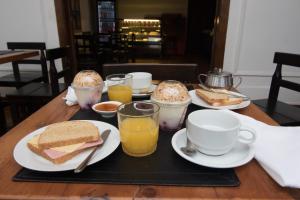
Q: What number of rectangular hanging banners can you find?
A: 0